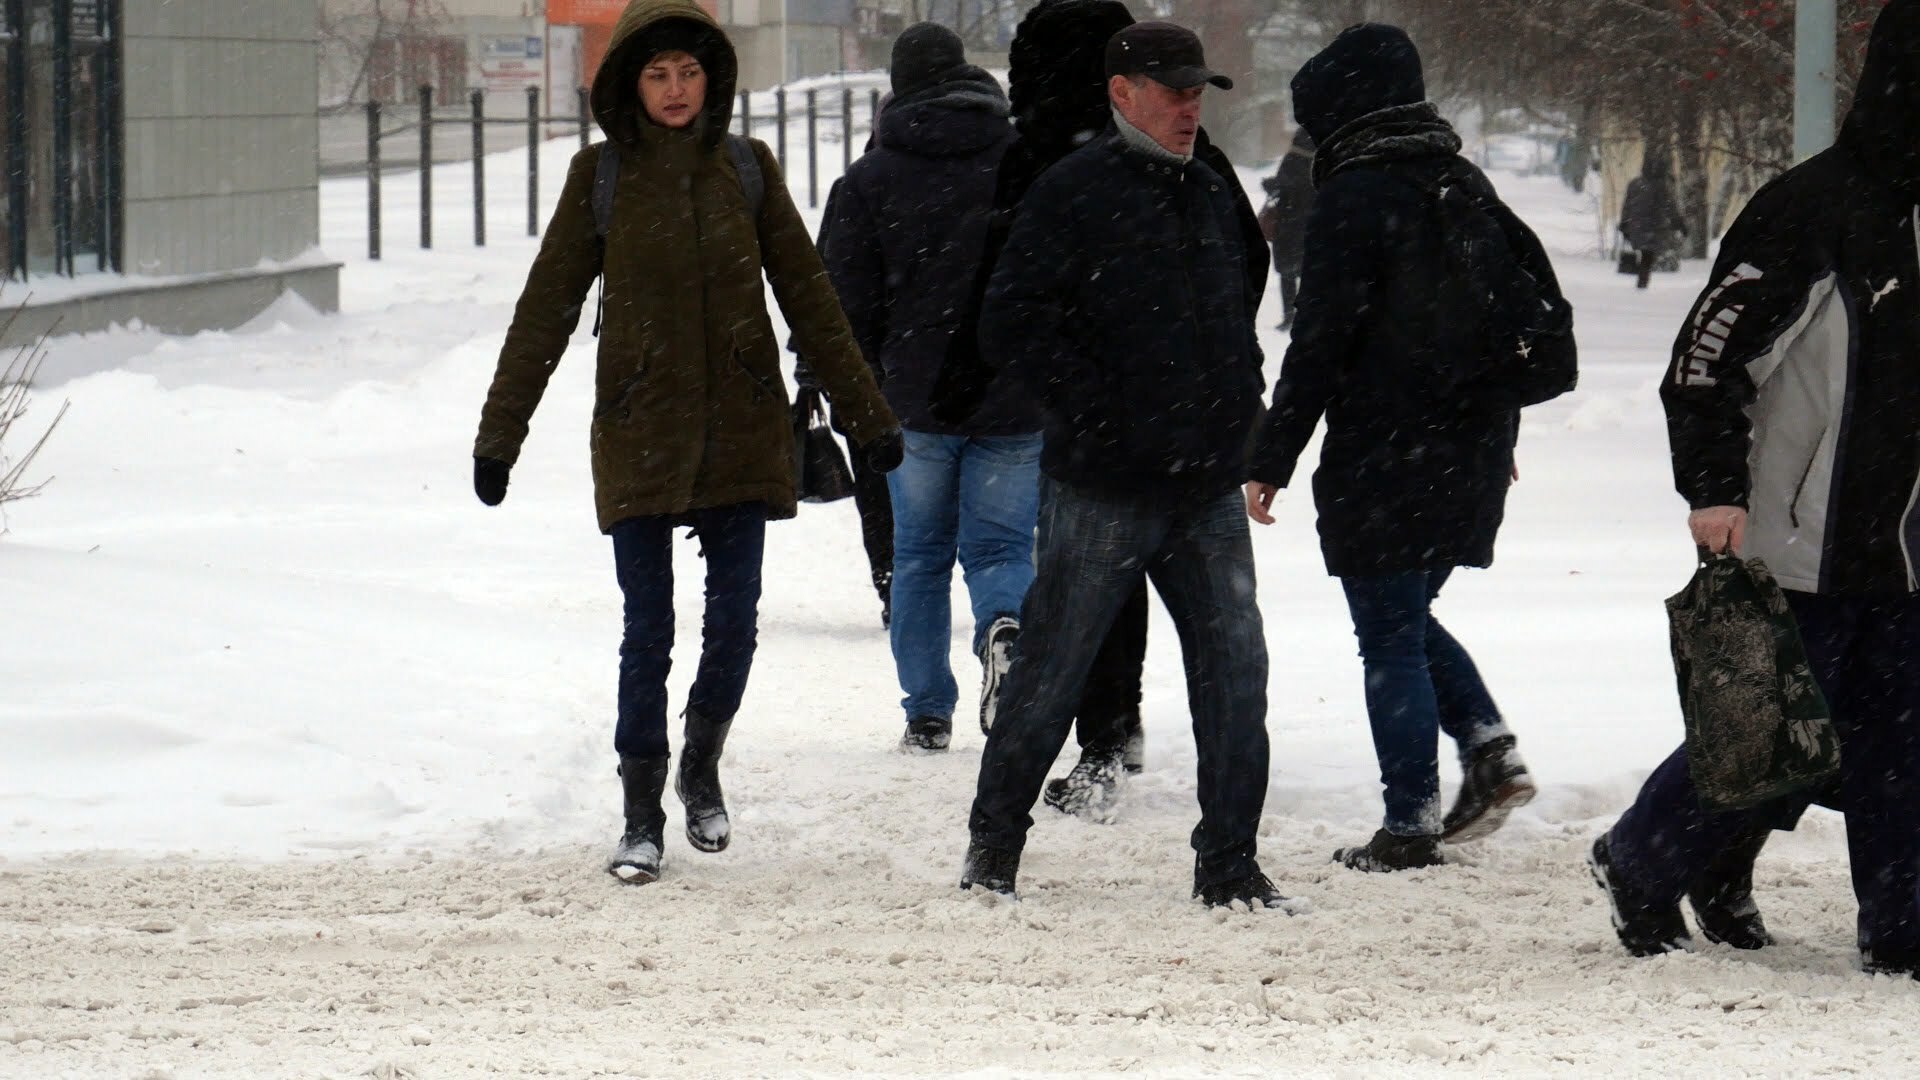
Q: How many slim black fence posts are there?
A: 10